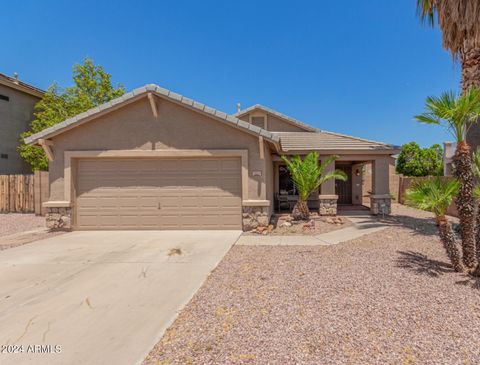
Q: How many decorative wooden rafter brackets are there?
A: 3